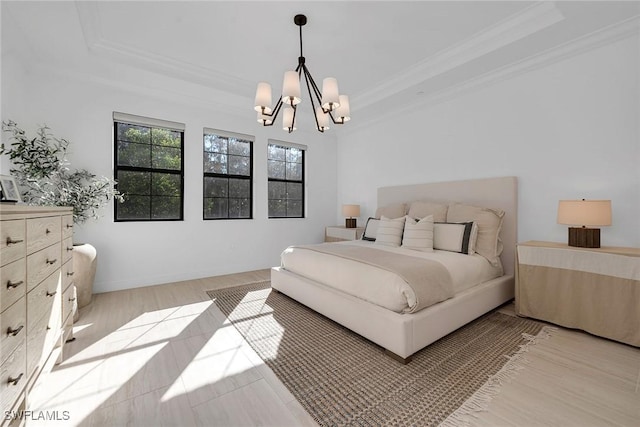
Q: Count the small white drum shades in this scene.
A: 7